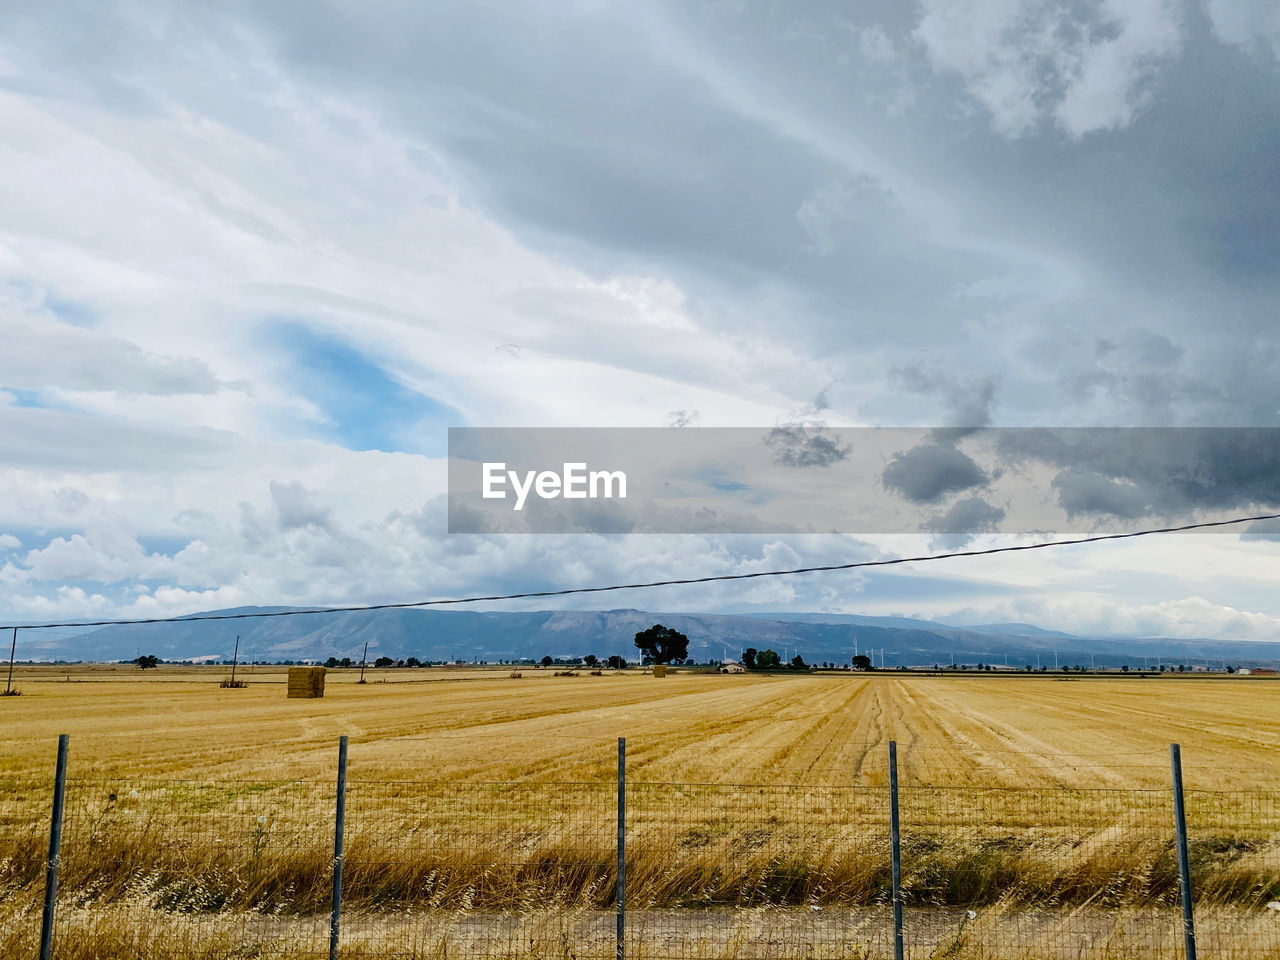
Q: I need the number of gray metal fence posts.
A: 5